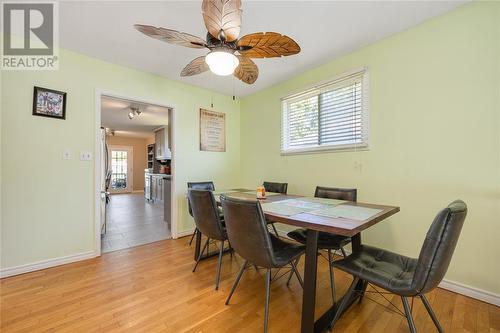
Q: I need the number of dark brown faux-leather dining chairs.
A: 6